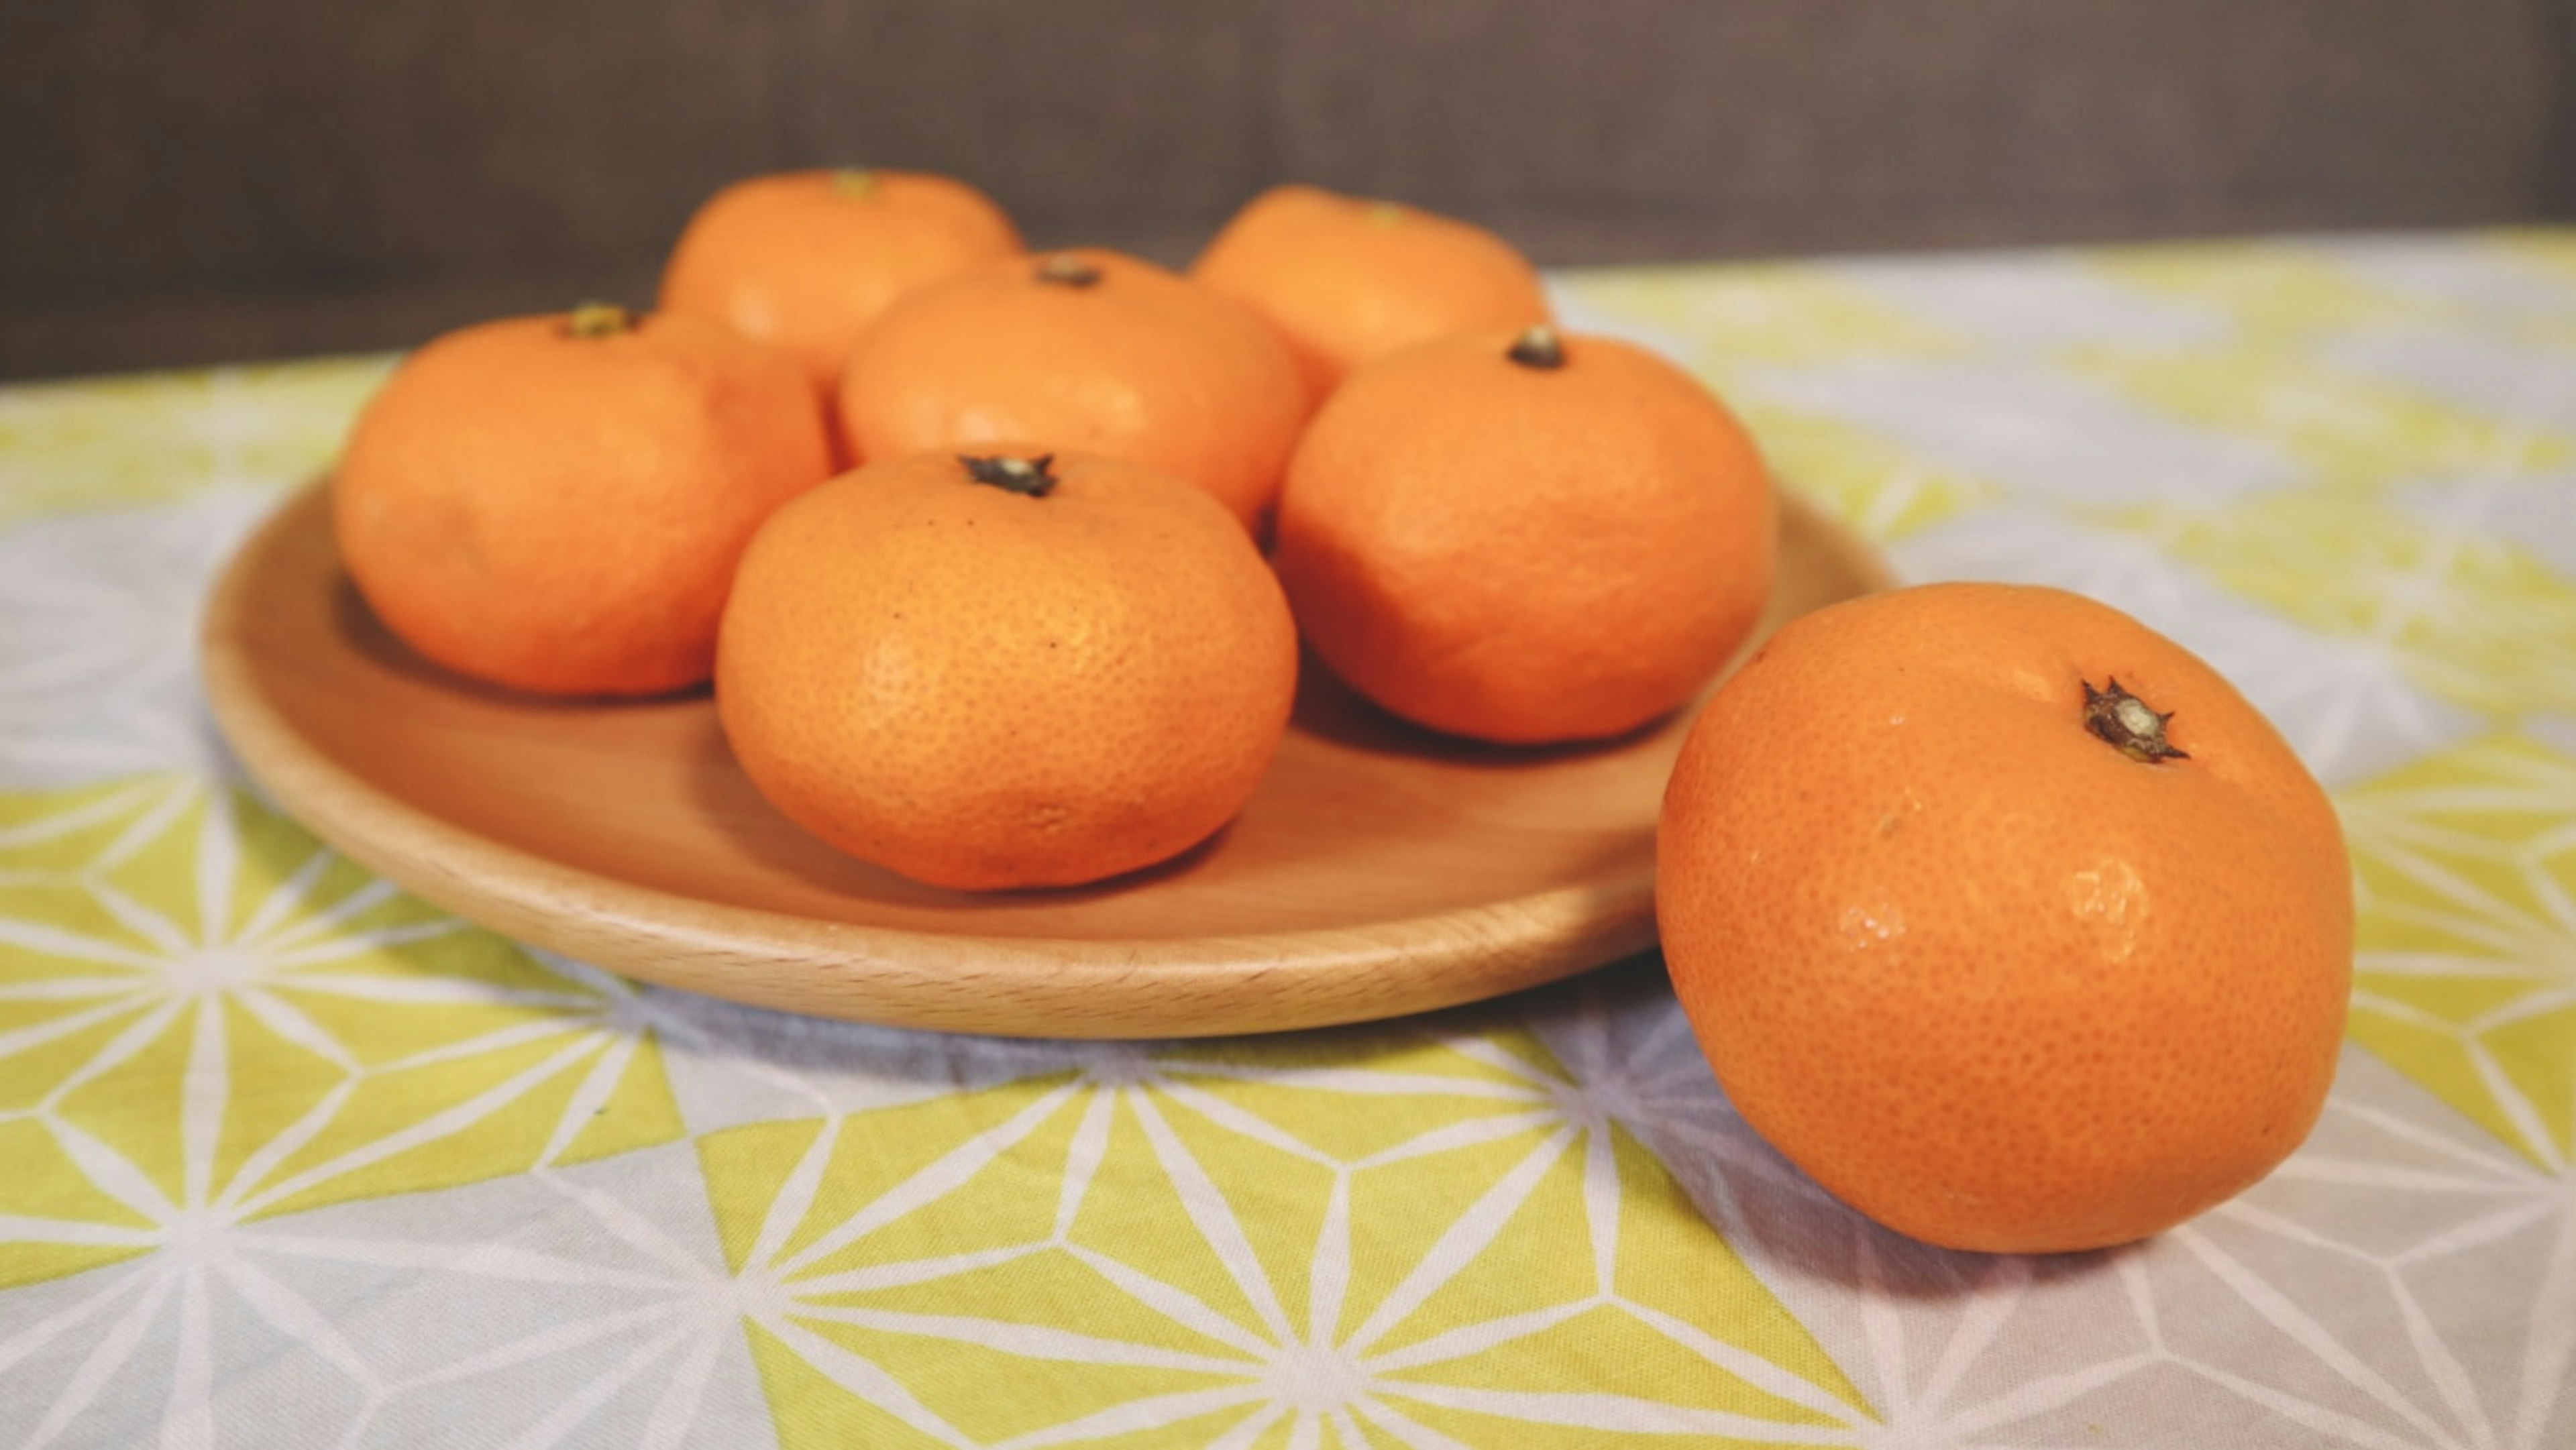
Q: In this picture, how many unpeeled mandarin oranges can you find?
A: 7